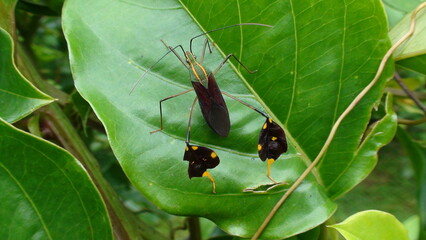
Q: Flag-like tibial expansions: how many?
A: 2